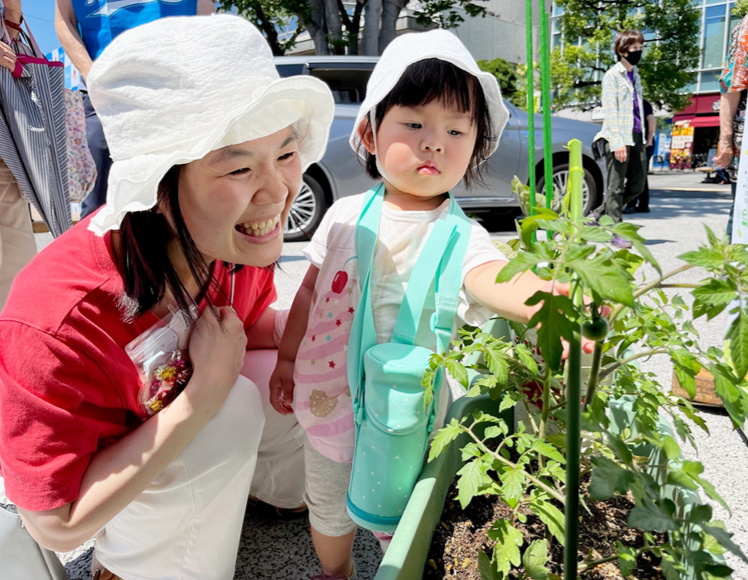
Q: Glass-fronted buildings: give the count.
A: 1